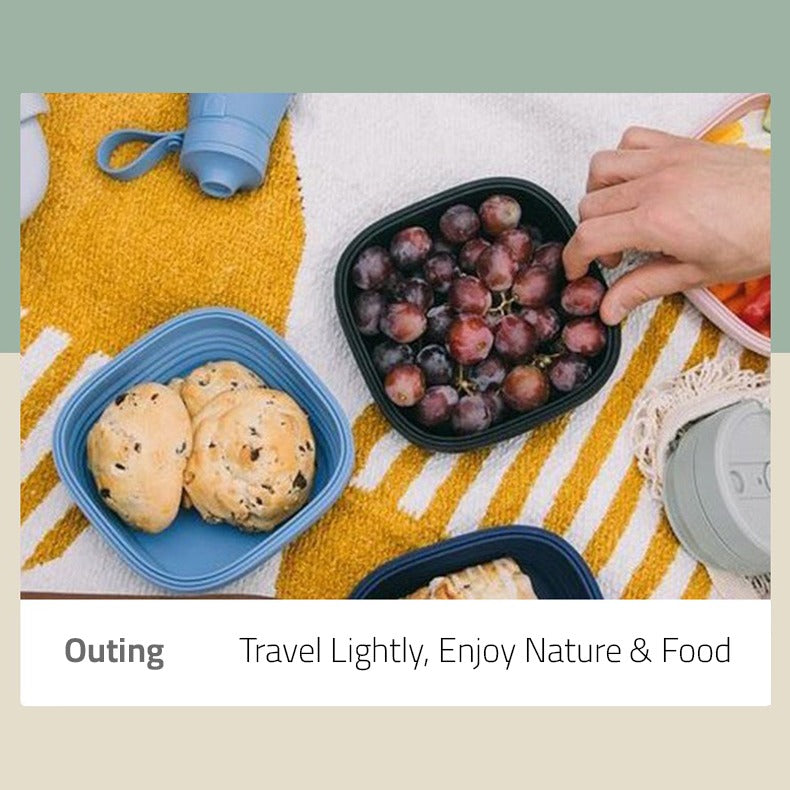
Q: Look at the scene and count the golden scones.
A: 3